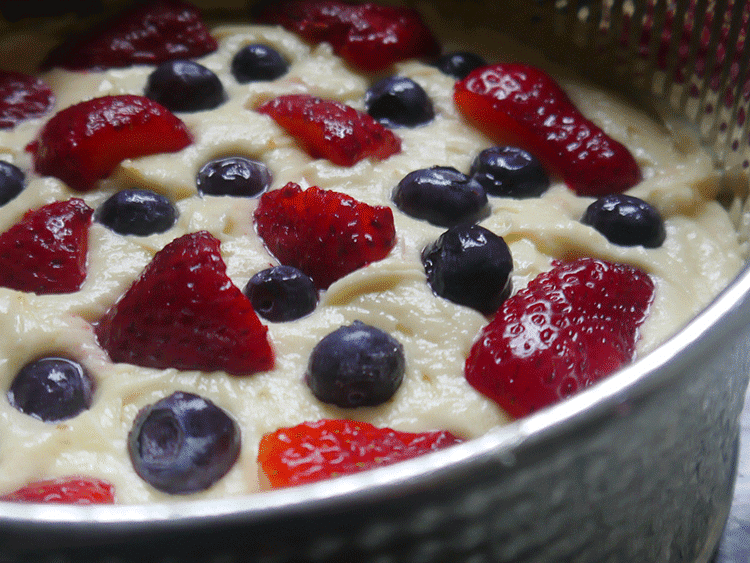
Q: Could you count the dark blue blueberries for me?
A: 15